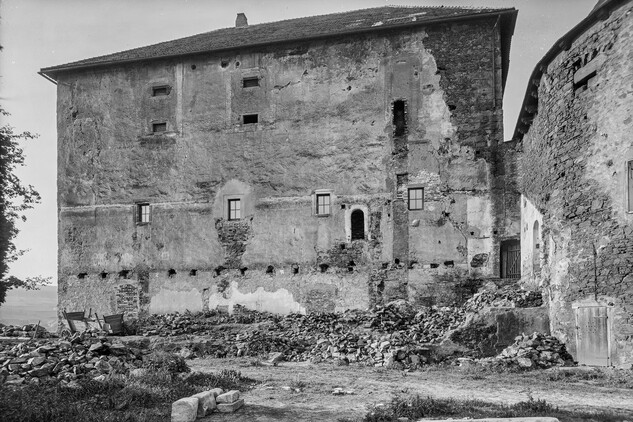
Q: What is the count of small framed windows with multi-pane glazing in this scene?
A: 4